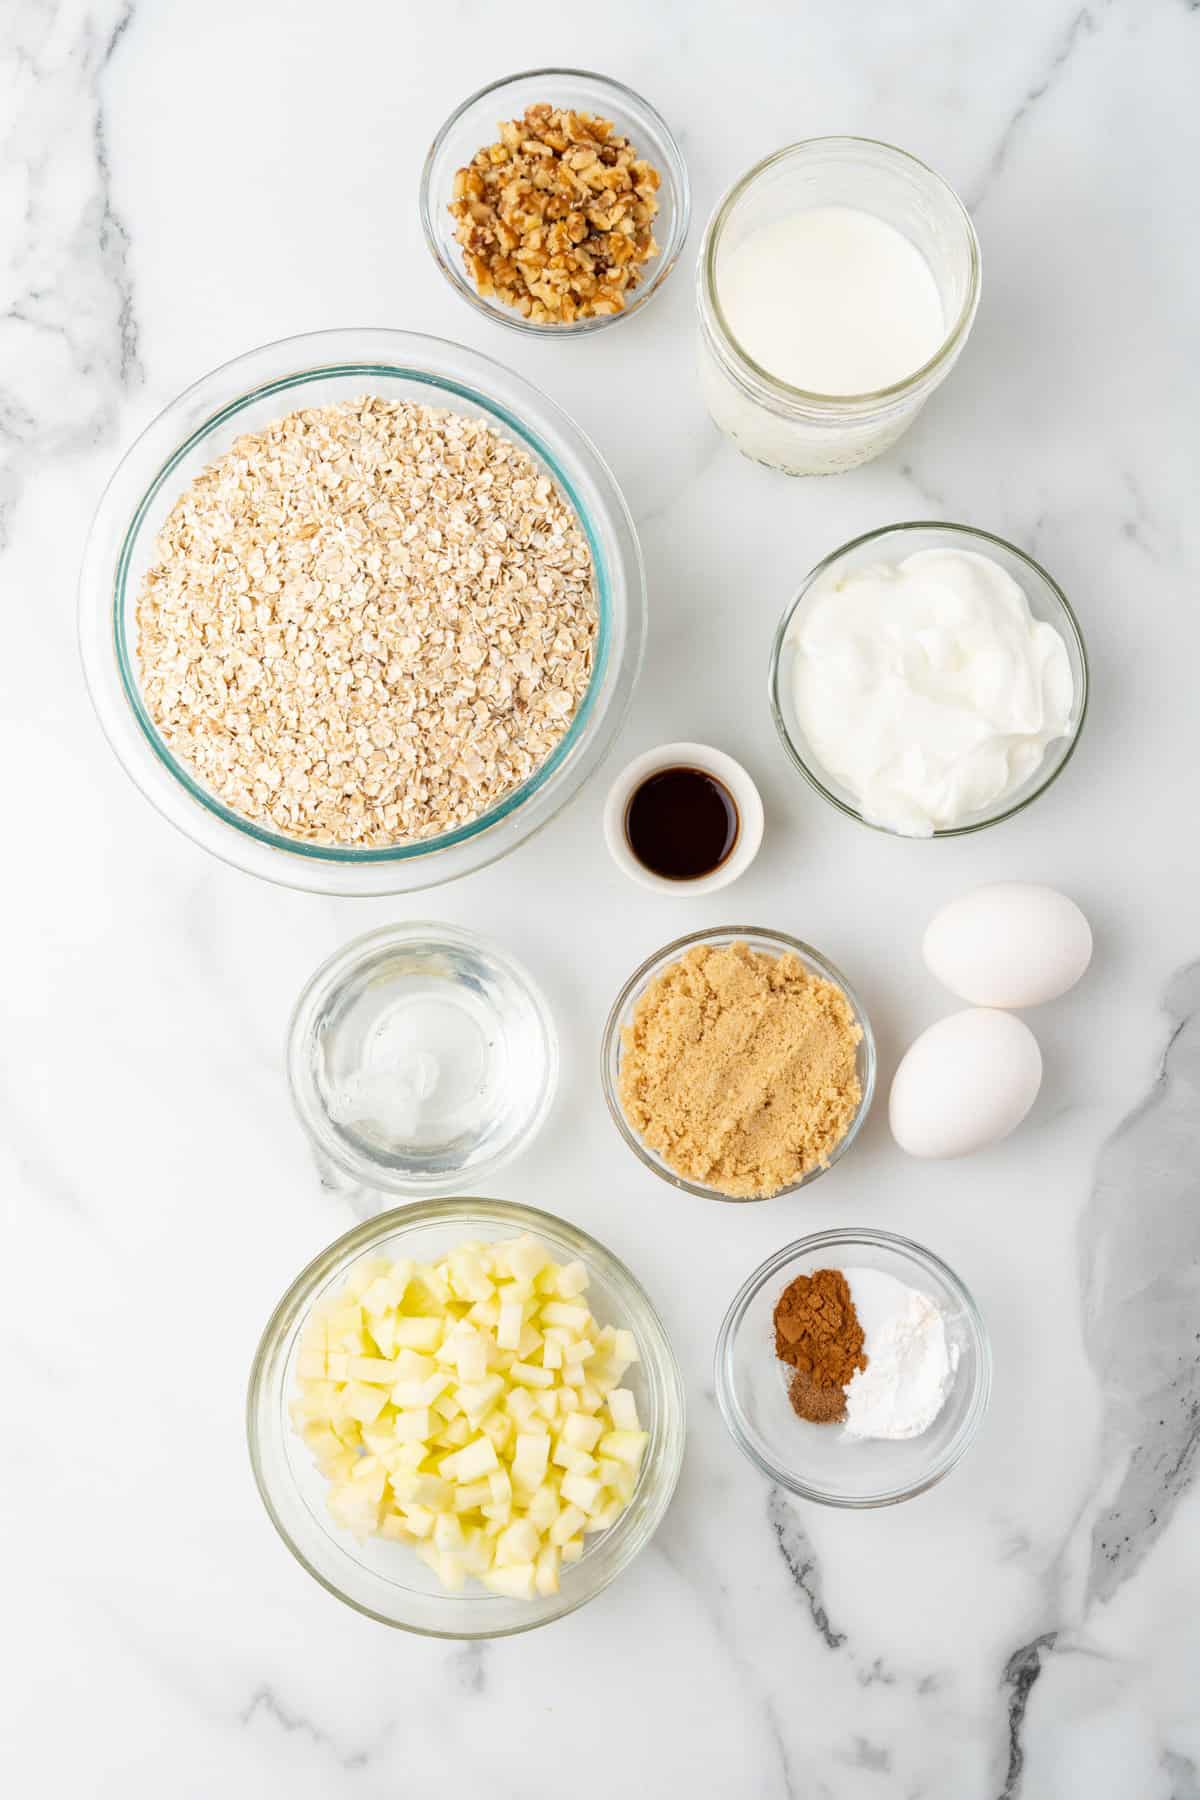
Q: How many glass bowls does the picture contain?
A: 7